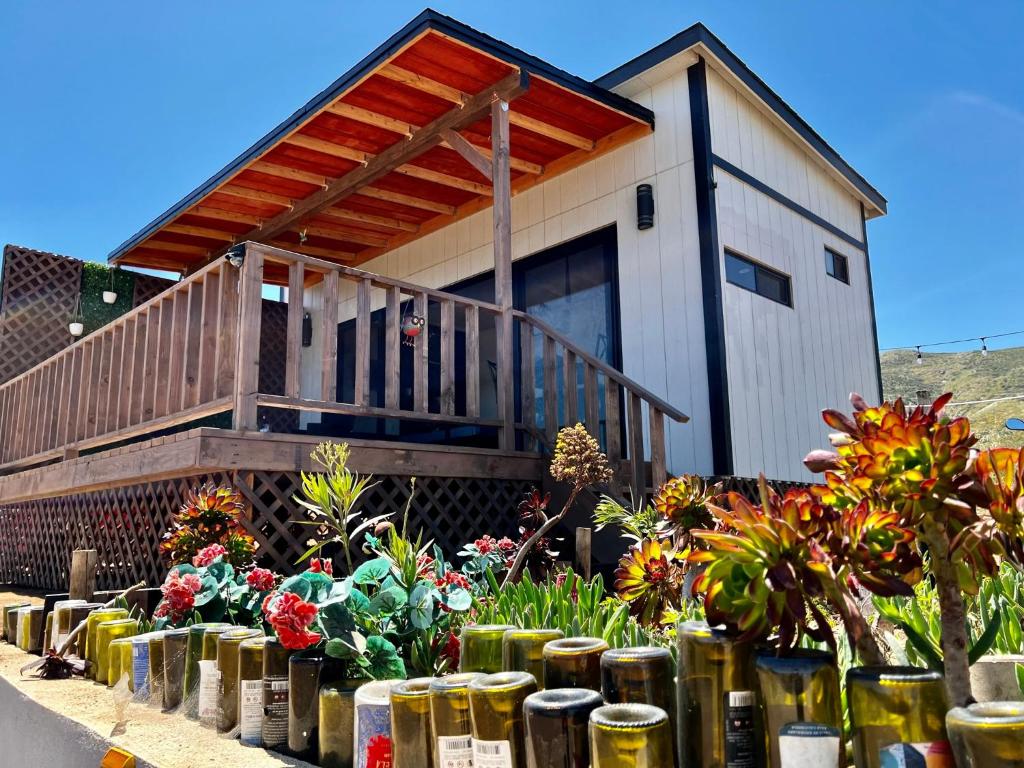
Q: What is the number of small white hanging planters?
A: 2